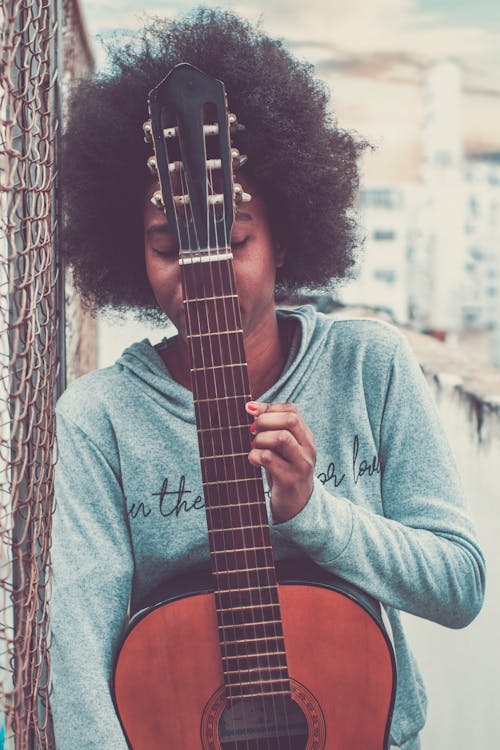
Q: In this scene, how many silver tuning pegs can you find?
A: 6